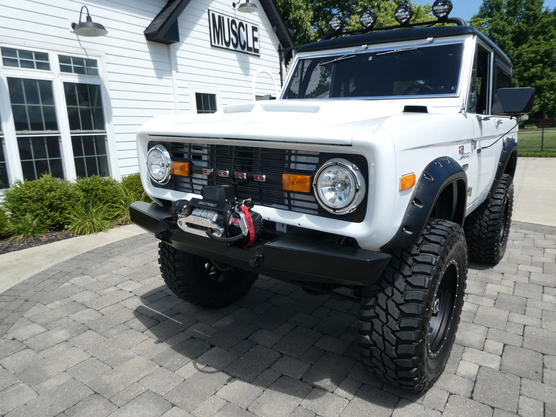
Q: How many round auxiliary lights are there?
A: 4